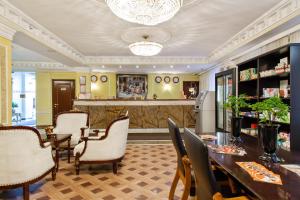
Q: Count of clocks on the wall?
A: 5